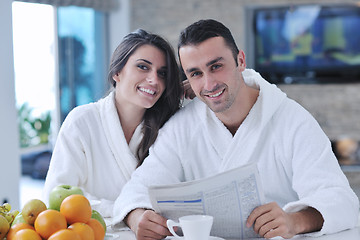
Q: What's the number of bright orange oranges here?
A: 7